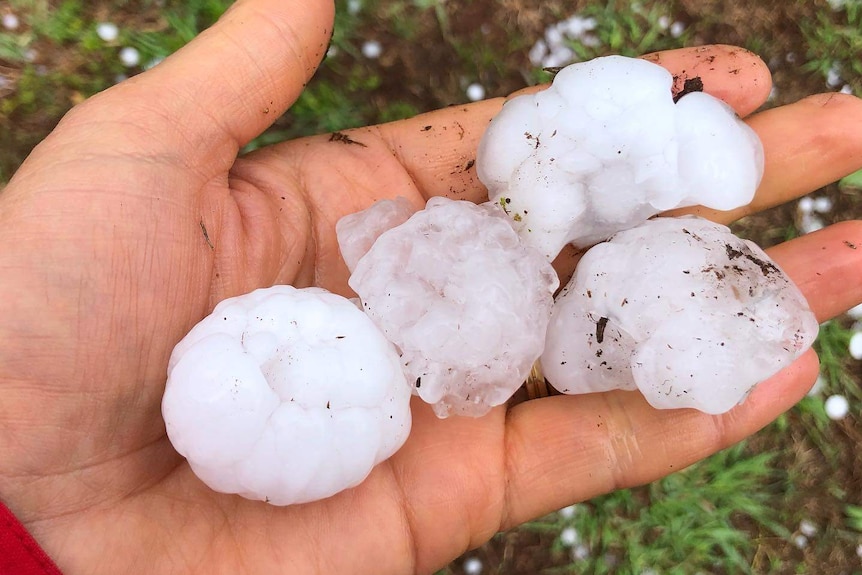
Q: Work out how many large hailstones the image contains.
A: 4